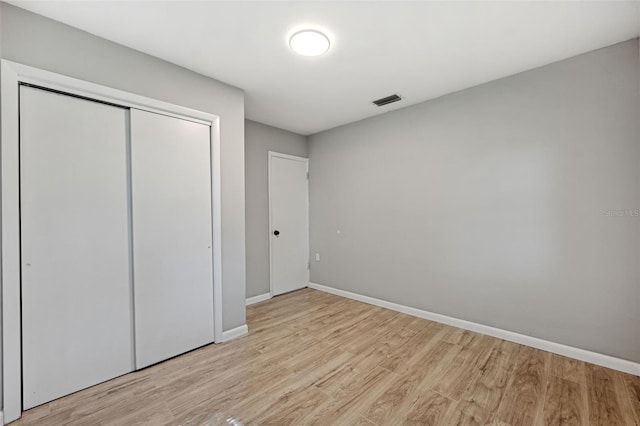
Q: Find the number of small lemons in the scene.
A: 0